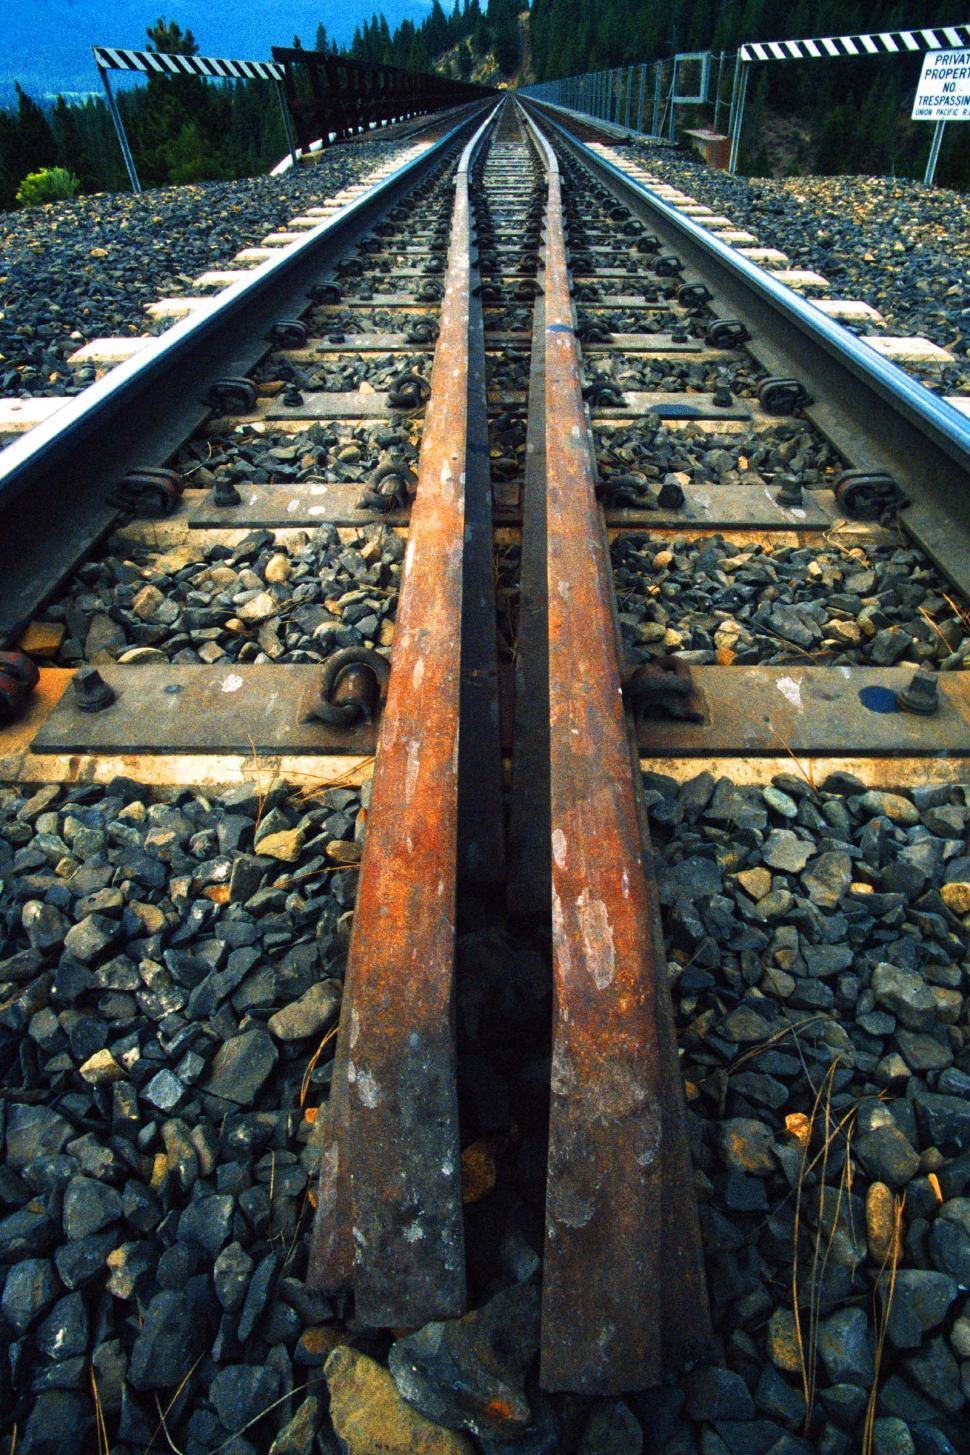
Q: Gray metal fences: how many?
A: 1